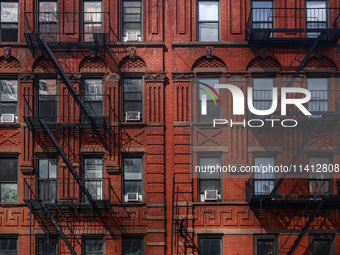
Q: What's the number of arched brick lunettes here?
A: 7